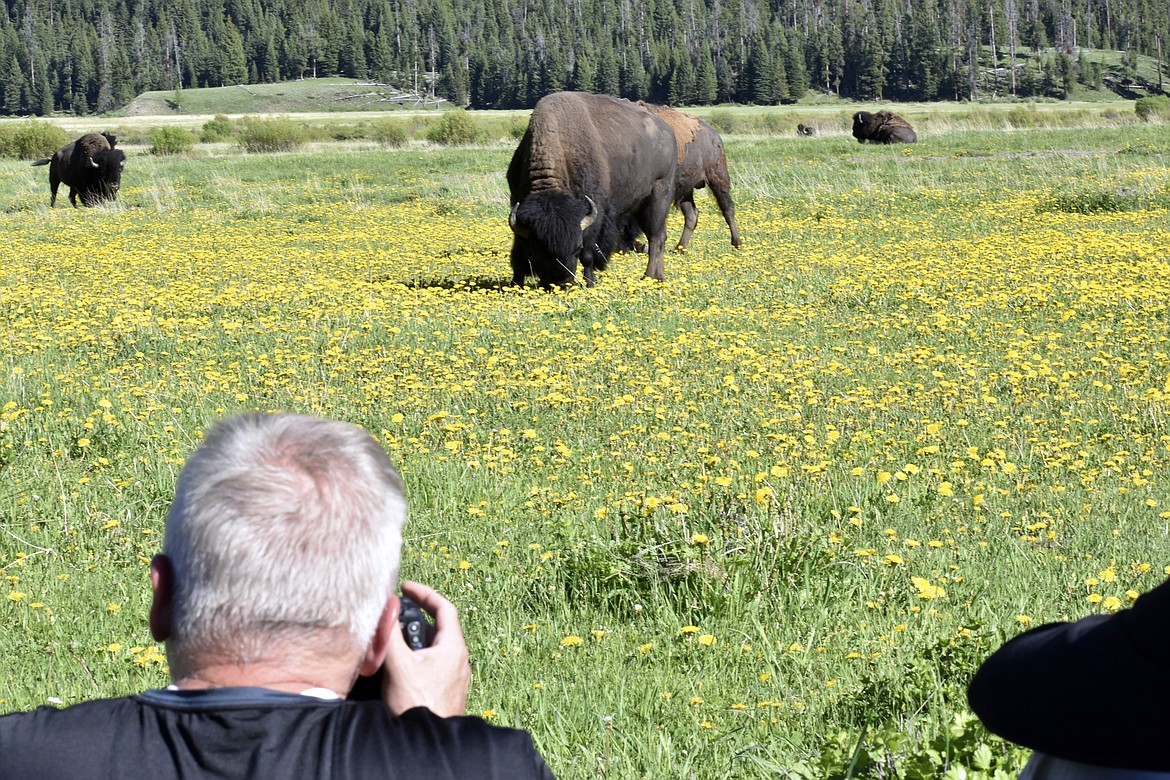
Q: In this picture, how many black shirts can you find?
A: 1